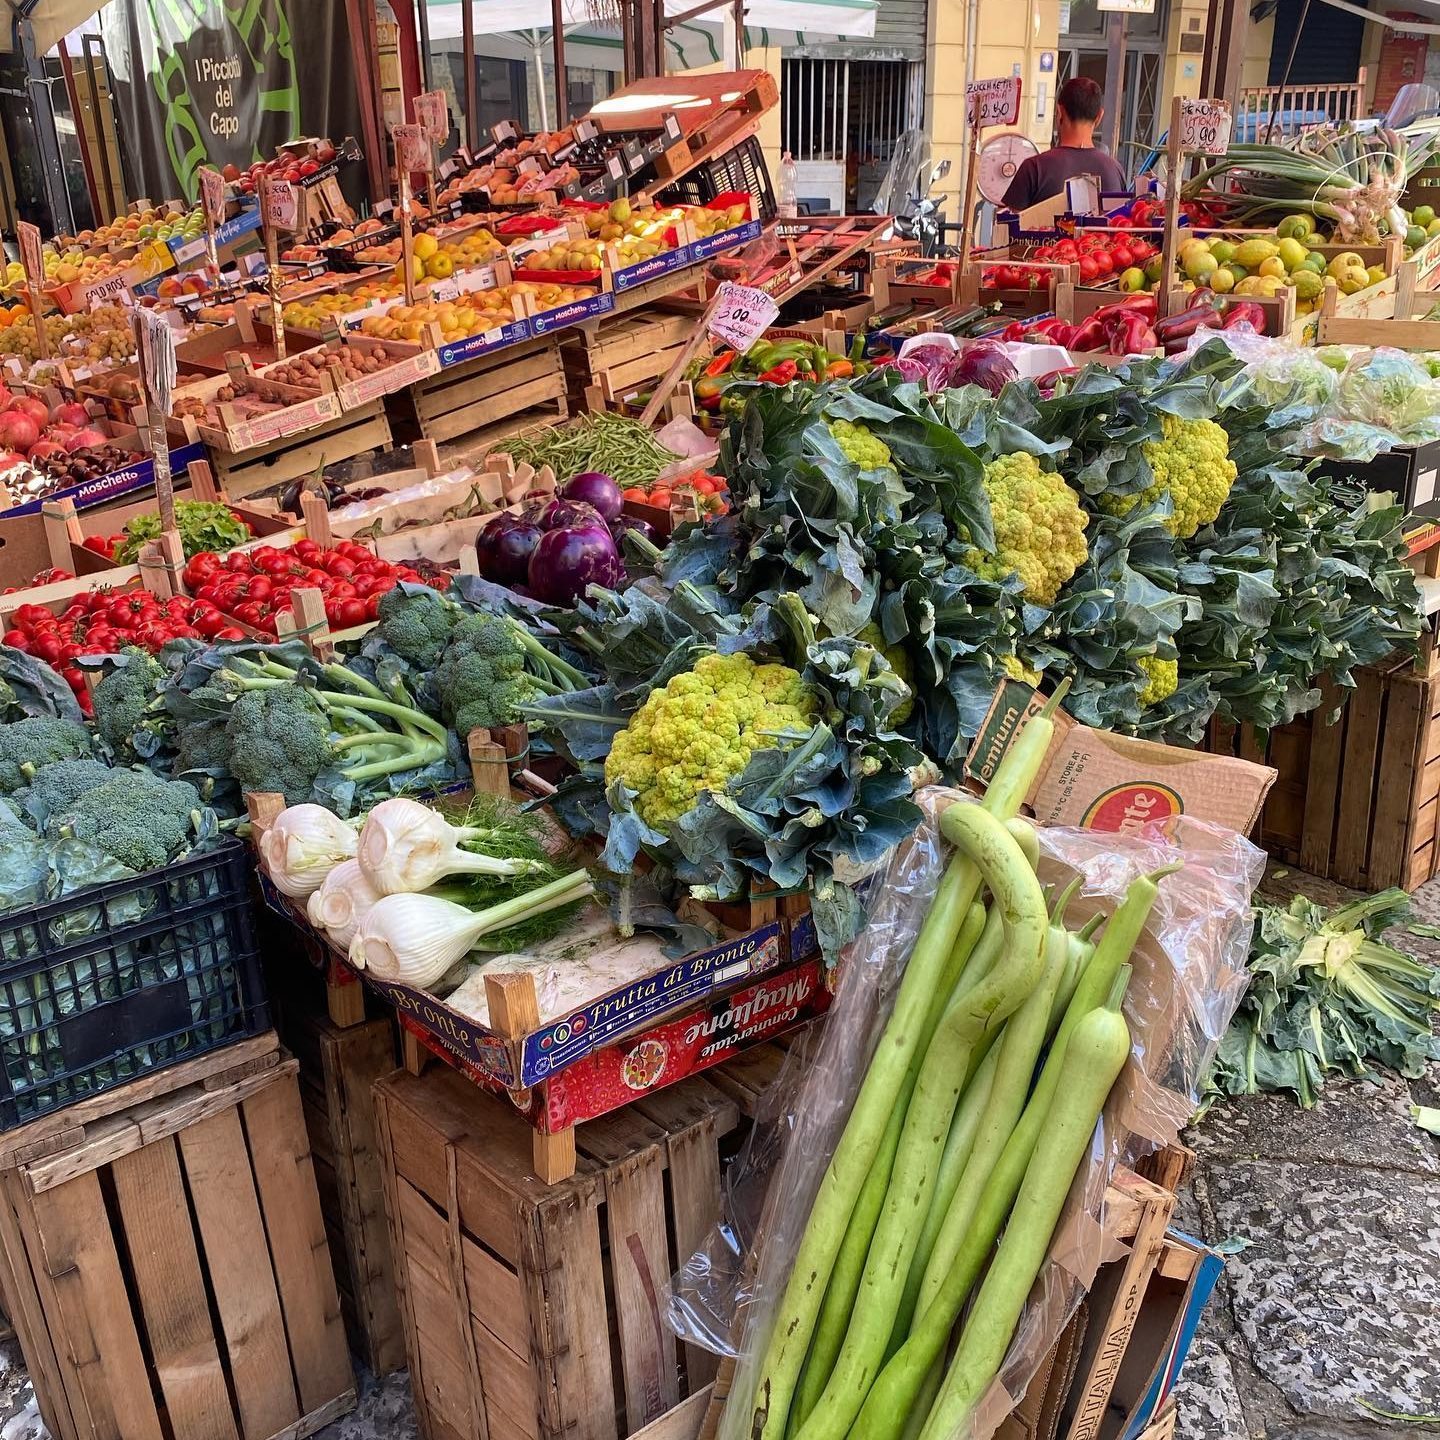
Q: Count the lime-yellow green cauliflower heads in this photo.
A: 7